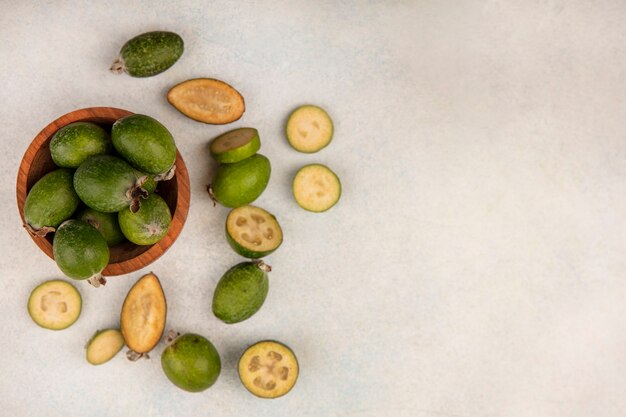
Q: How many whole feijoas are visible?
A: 12